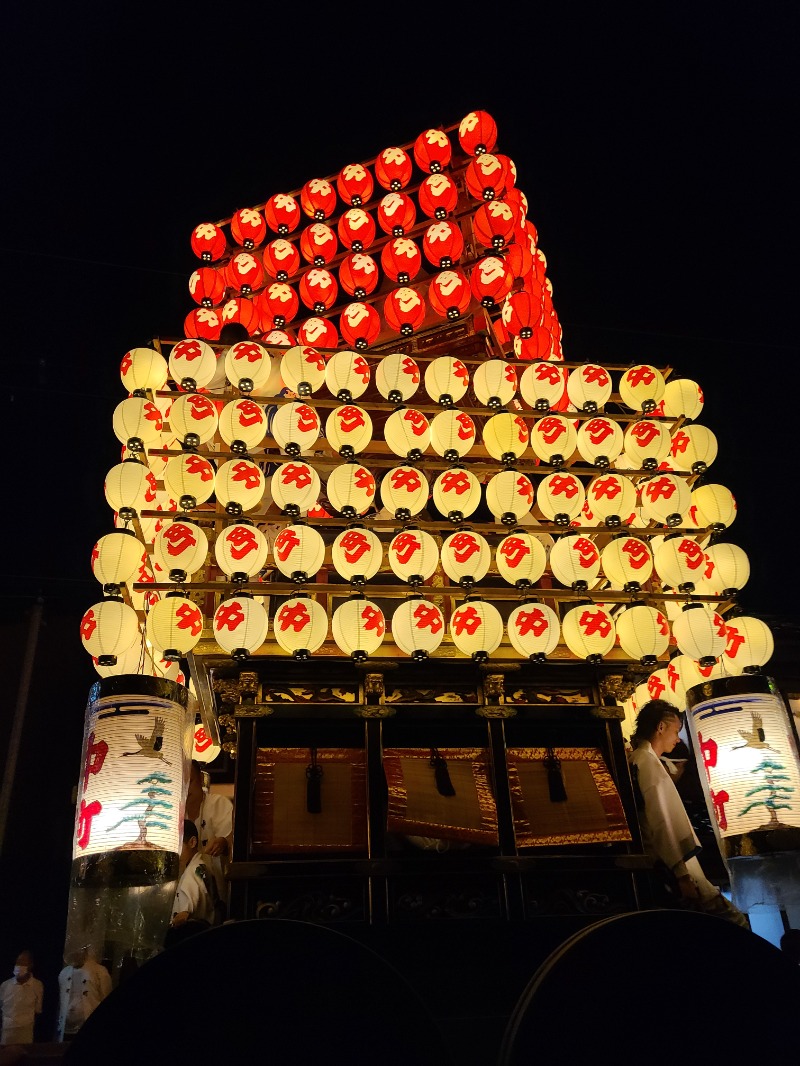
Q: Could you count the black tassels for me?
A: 3